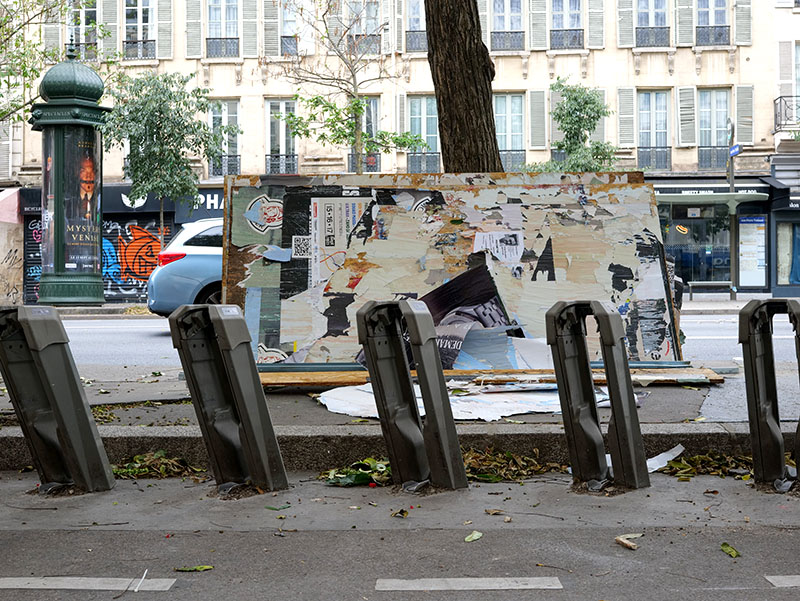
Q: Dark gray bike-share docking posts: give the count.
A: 5